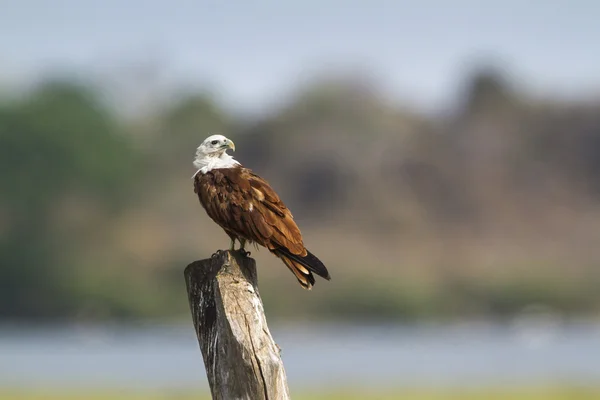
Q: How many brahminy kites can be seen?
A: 1